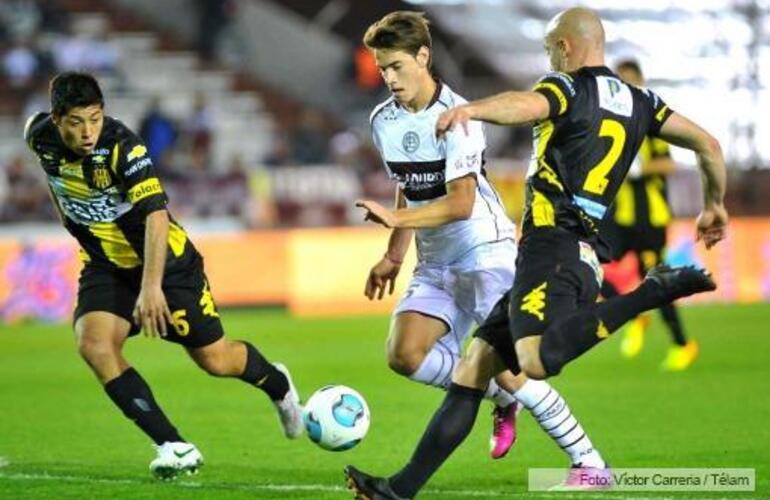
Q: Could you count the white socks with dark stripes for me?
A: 2